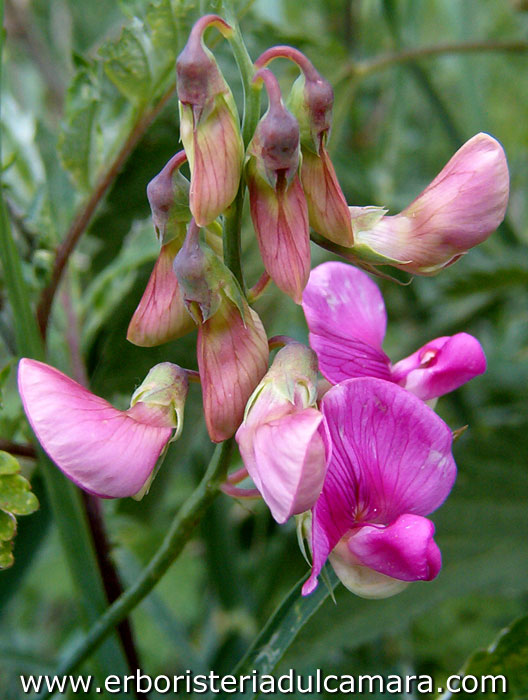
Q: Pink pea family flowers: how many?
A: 10